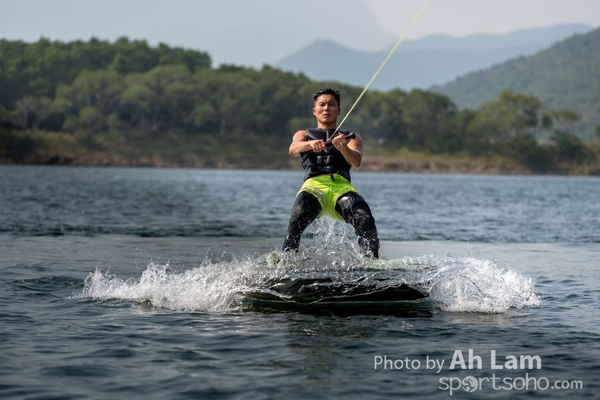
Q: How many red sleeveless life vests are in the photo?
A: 0